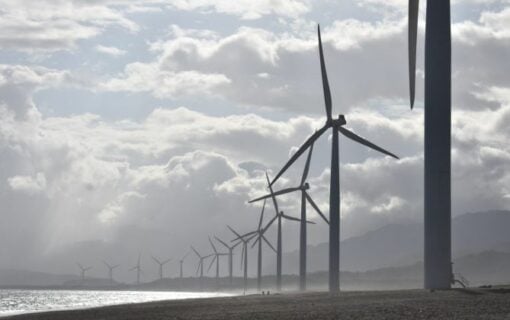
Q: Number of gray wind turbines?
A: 14